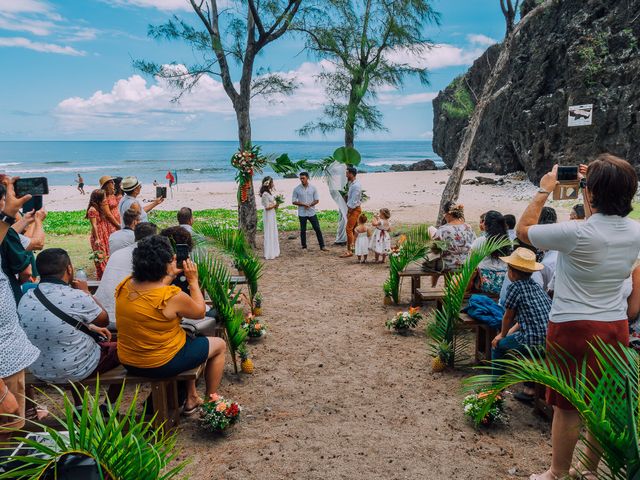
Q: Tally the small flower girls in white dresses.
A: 2